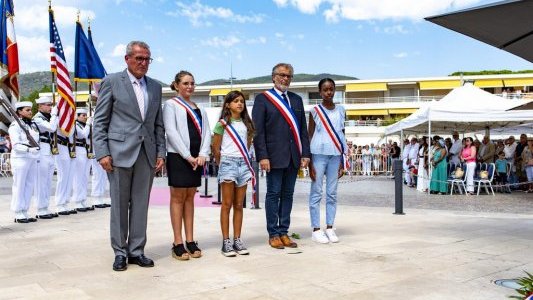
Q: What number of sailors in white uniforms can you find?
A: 5